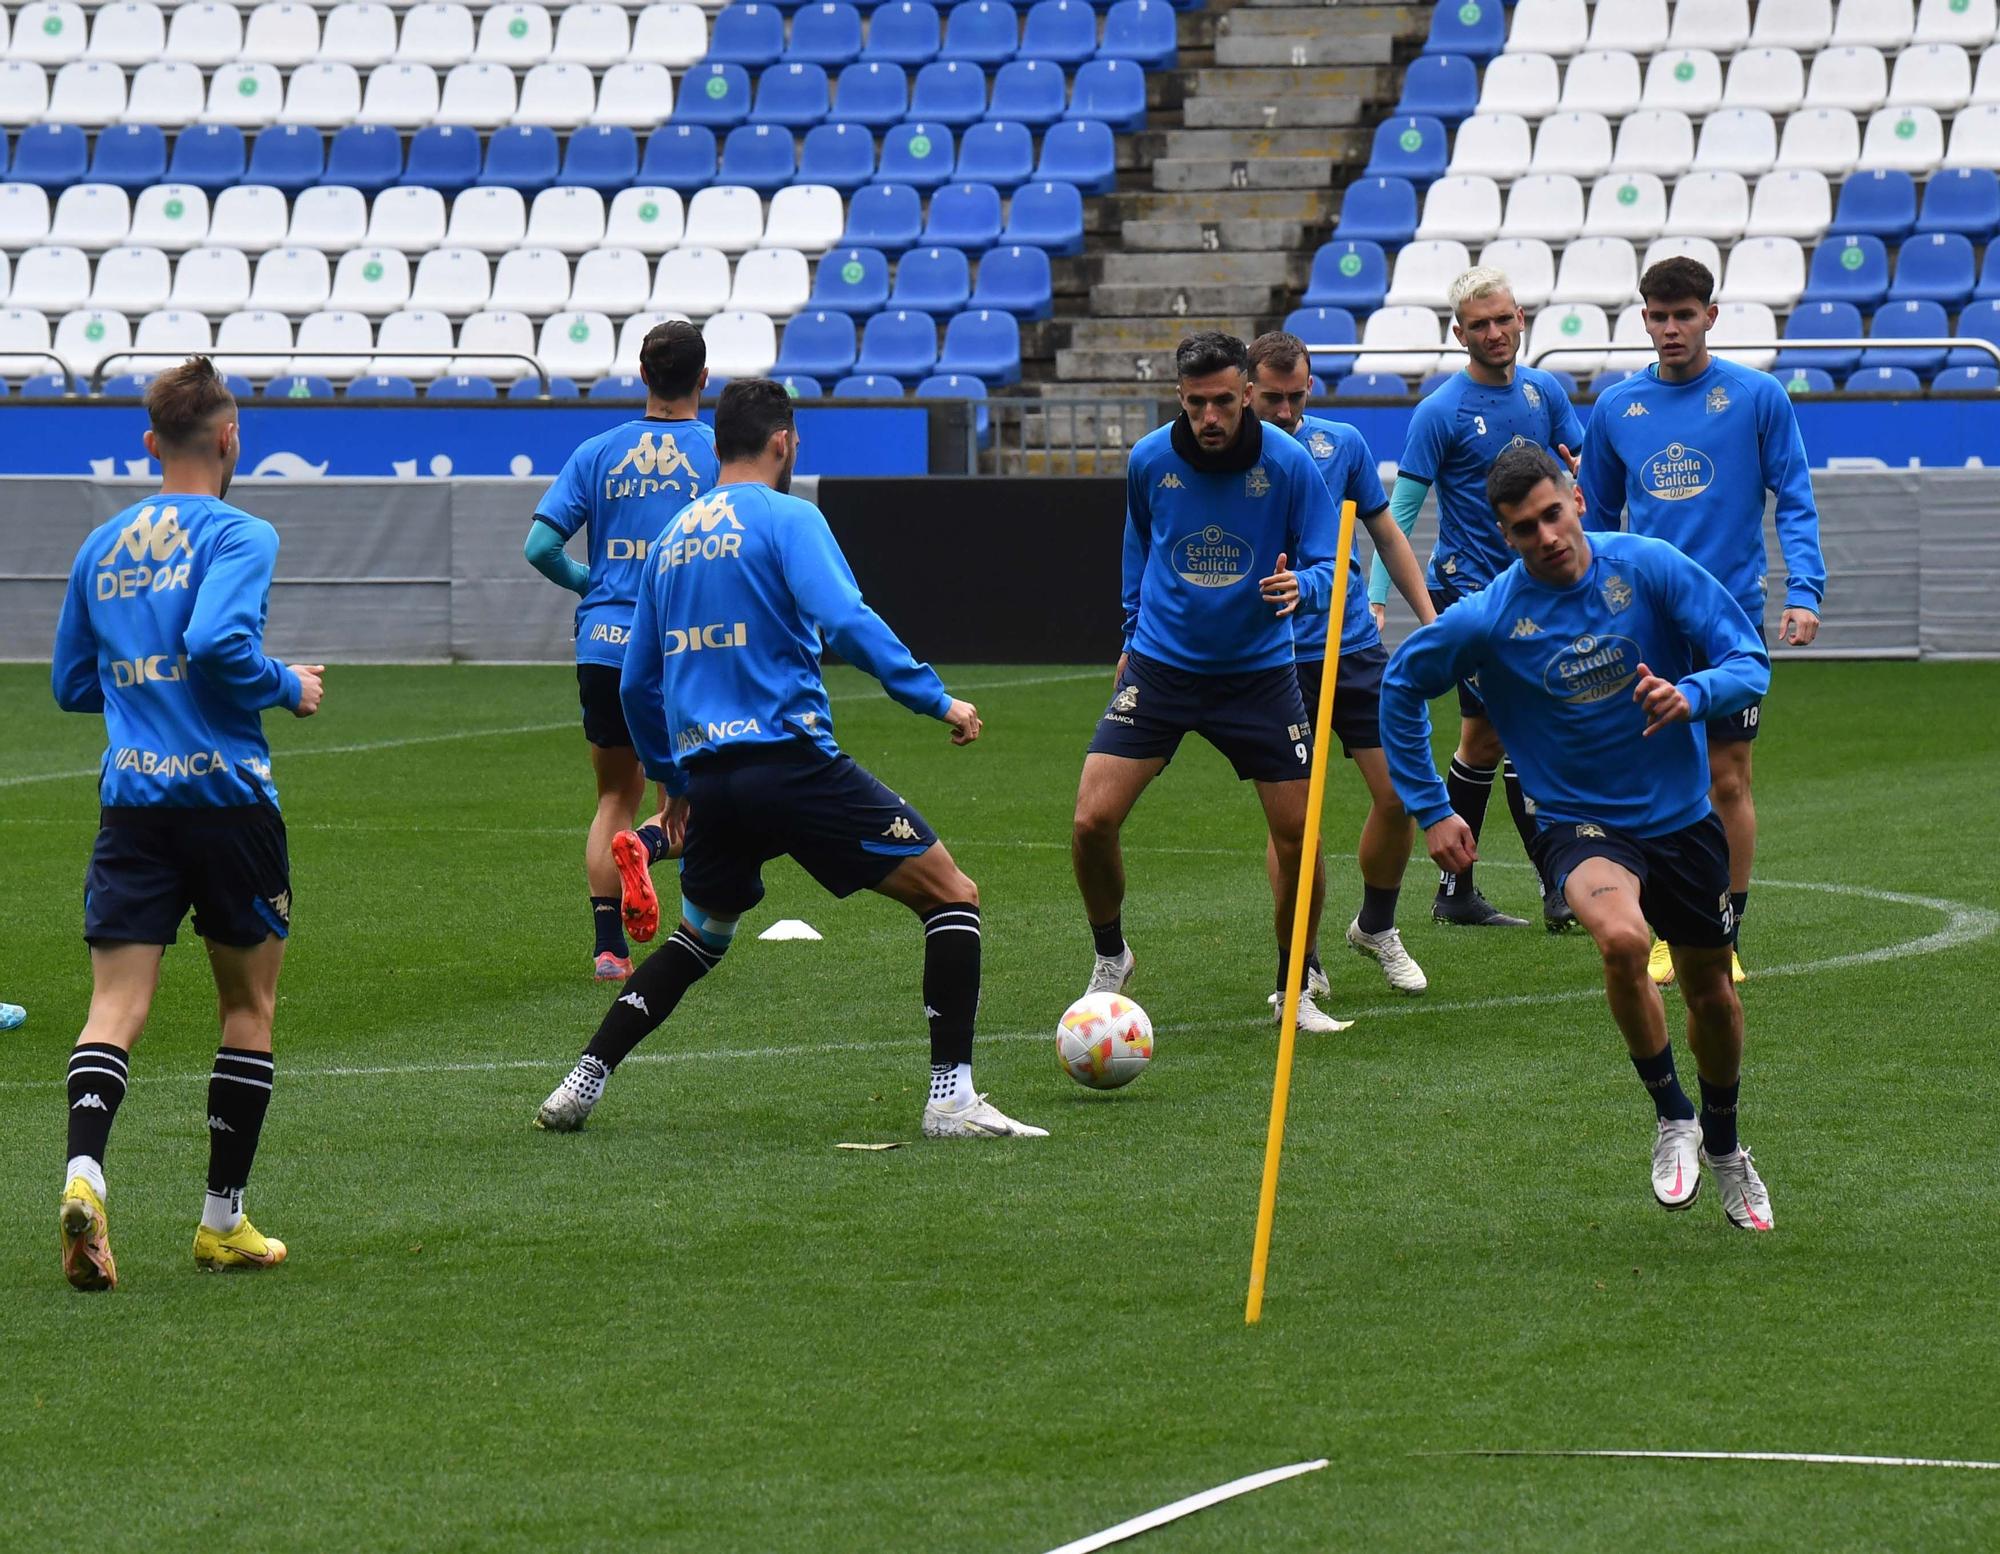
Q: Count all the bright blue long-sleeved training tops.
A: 5